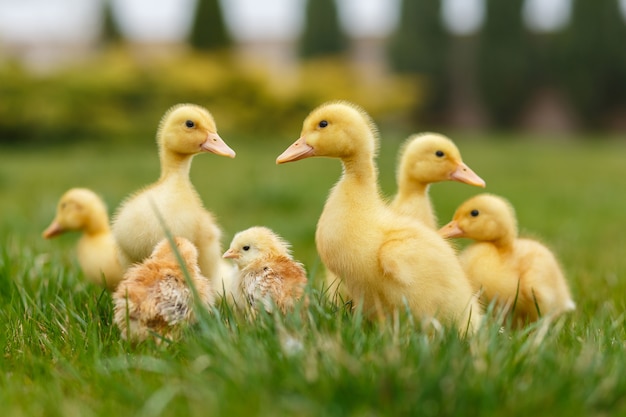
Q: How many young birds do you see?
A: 7